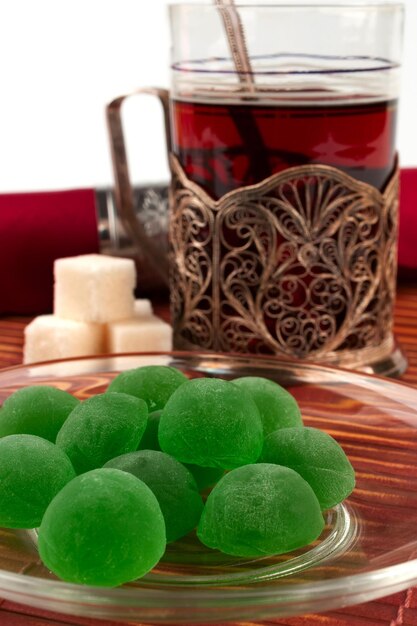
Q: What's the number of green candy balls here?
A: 11